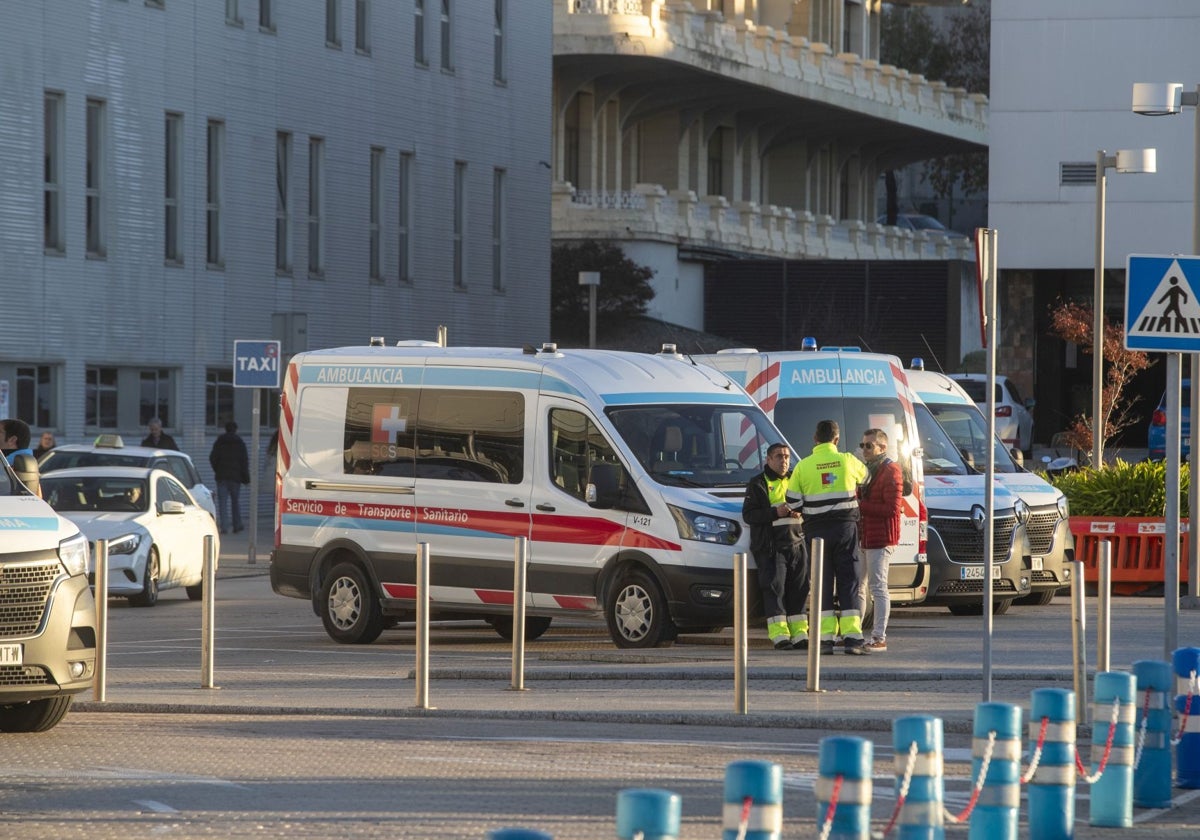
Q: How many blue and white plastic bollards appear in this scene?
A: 10